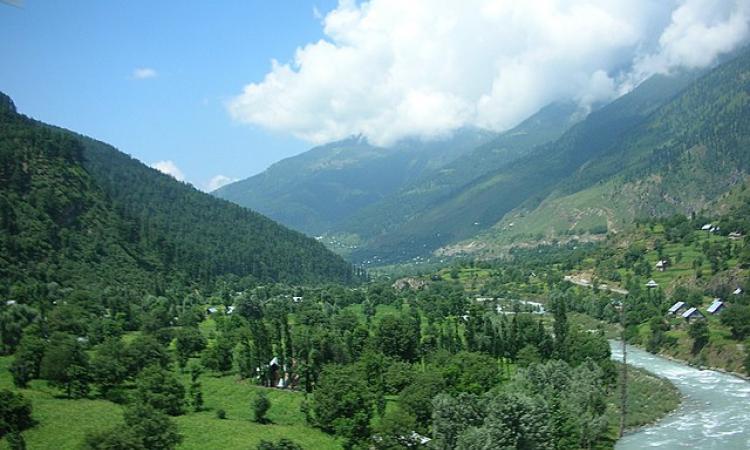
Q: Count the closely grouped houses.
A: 3